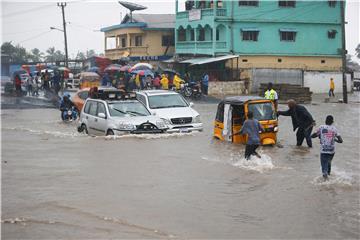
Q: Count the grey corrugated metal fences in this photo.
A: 1